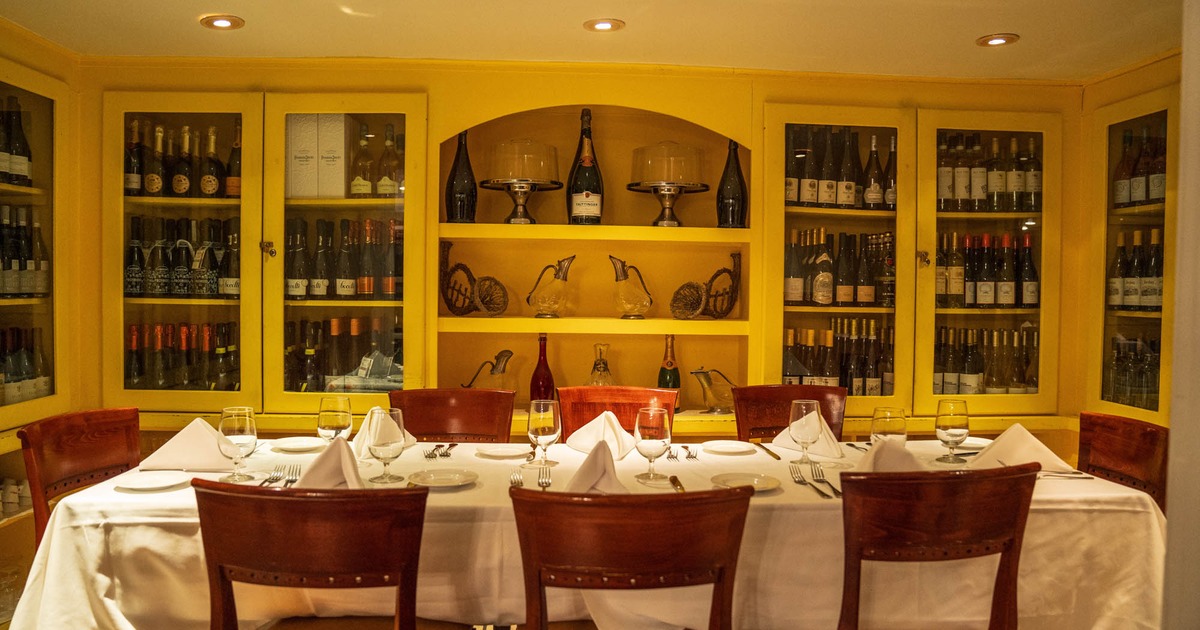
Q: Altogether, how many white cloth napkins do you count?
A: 8